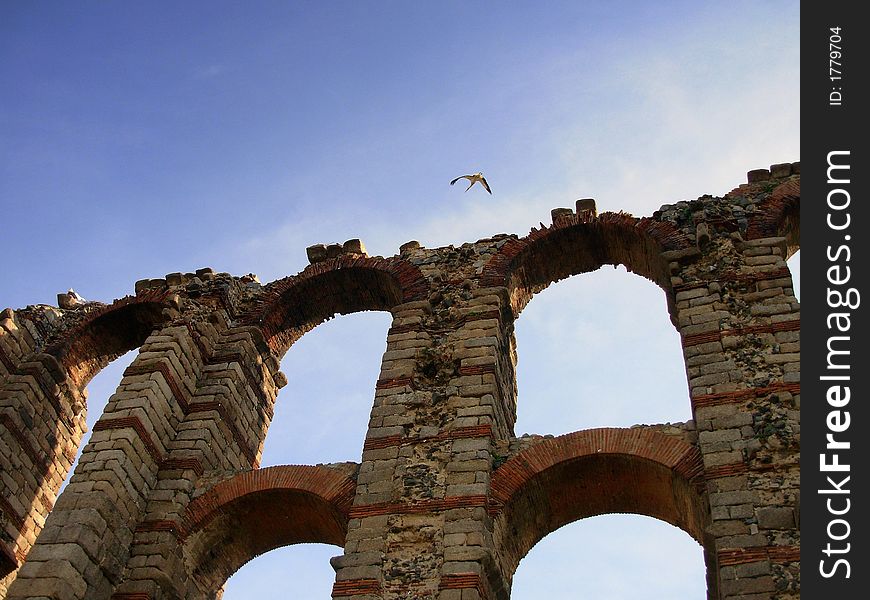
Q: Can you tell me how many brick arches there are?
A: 6